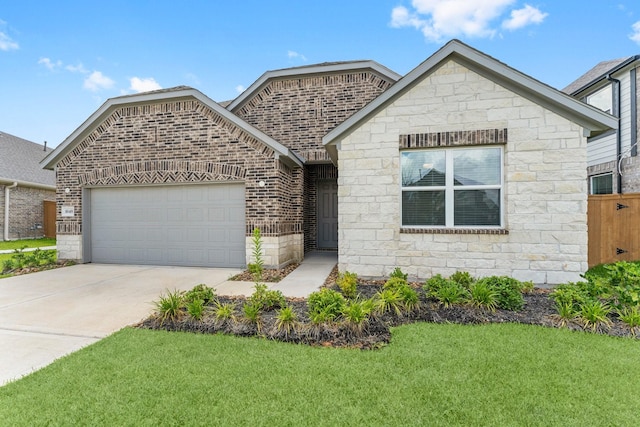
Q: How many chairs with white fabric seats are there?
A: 0